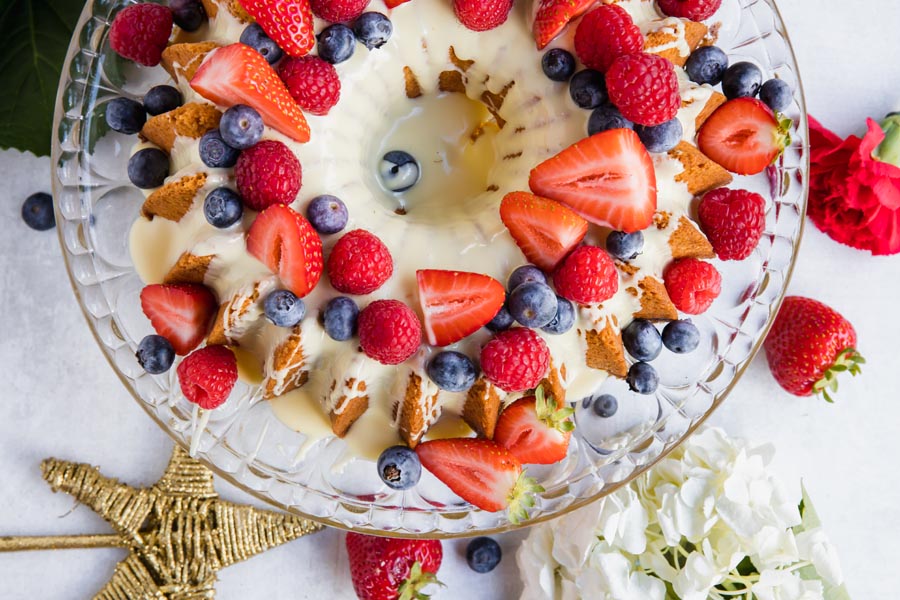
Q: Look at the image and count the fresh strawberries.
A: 13